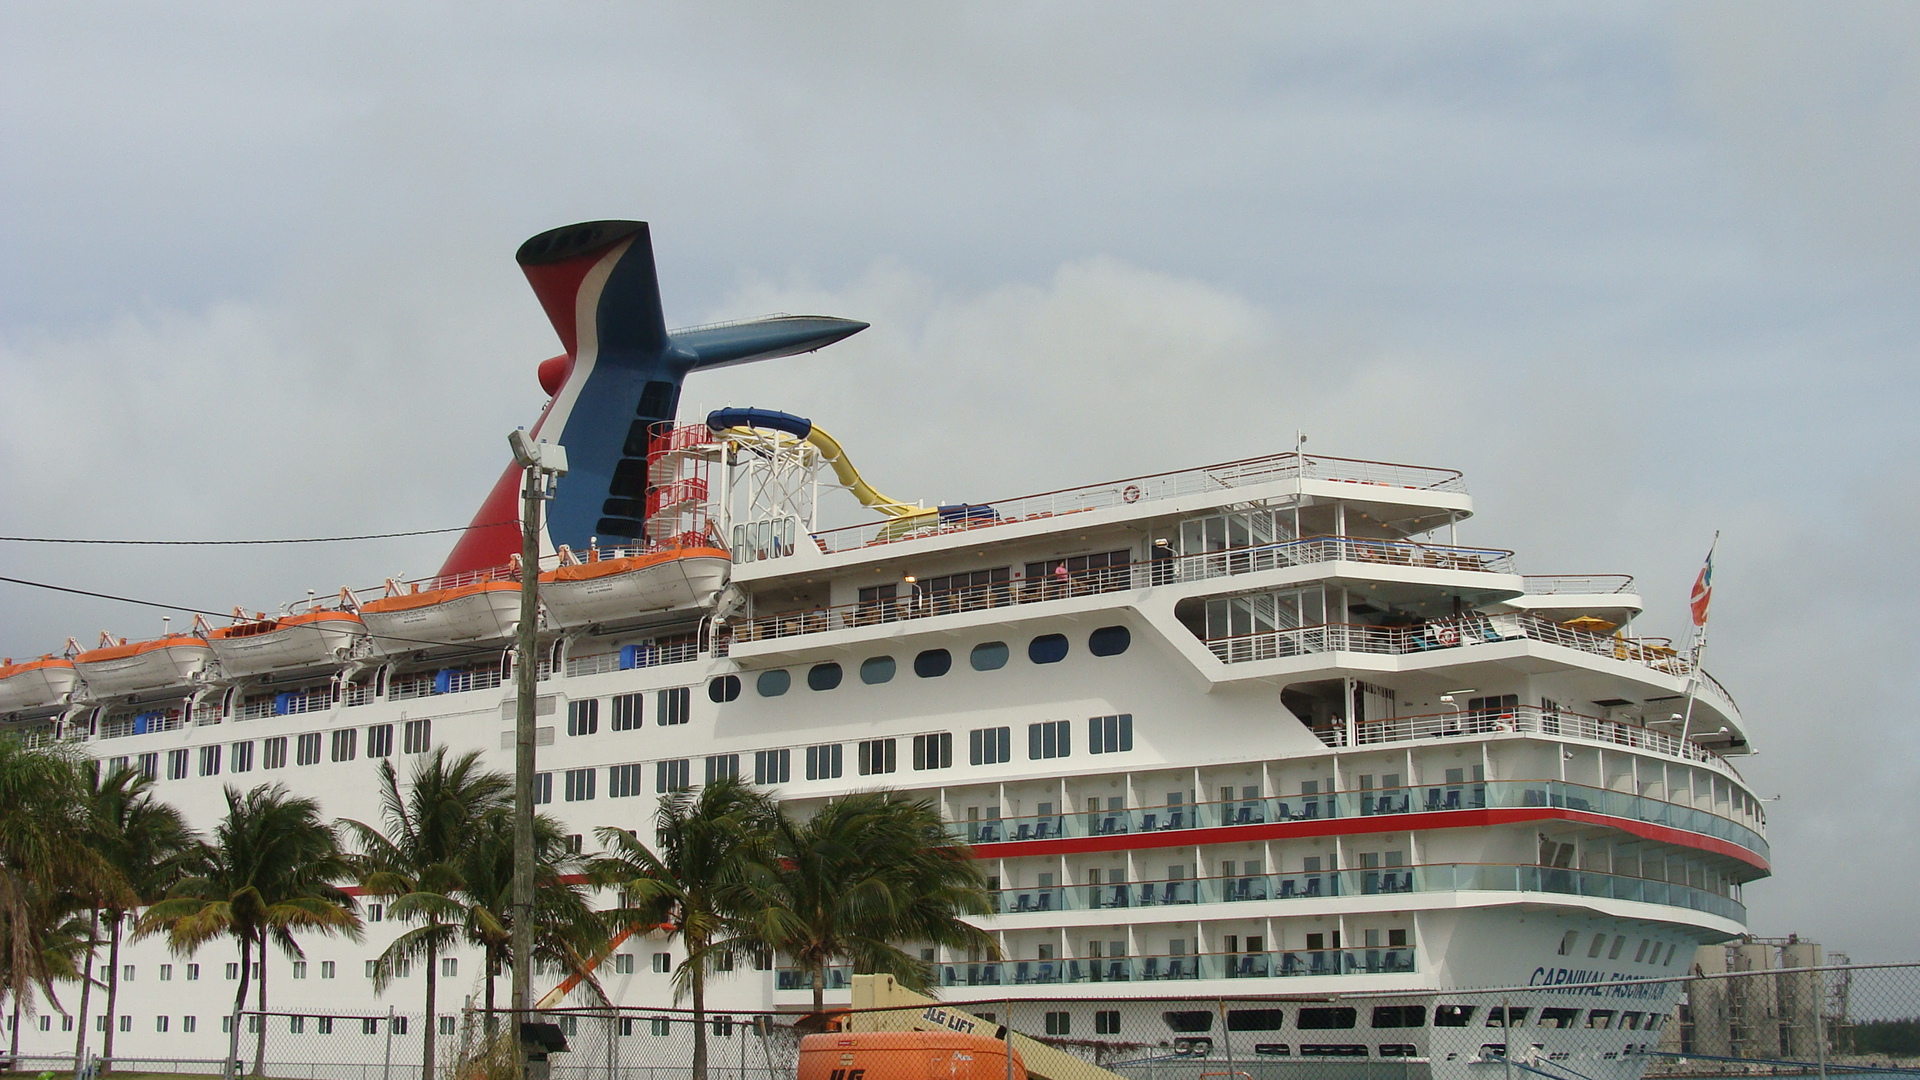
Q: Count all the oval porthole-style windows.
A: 8